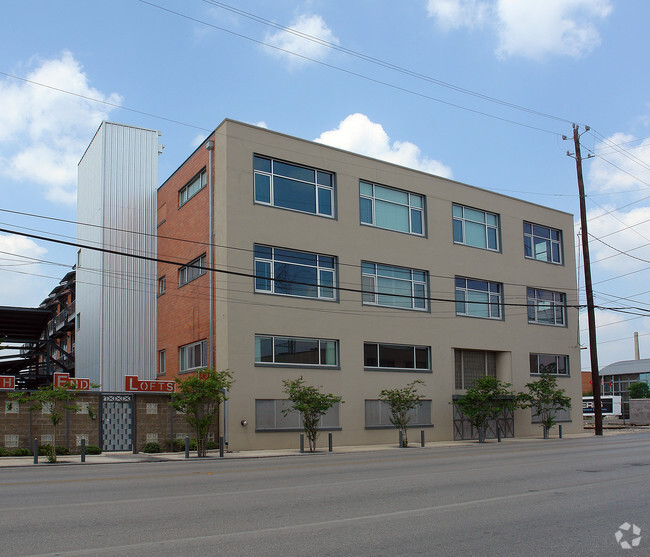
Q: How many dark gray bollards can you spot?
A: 12